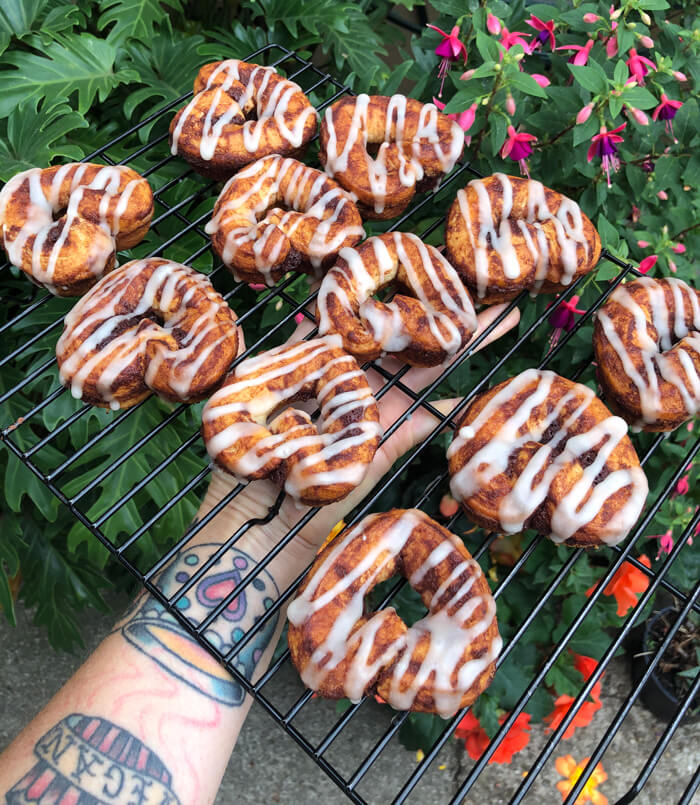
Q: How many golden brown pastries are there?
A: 11